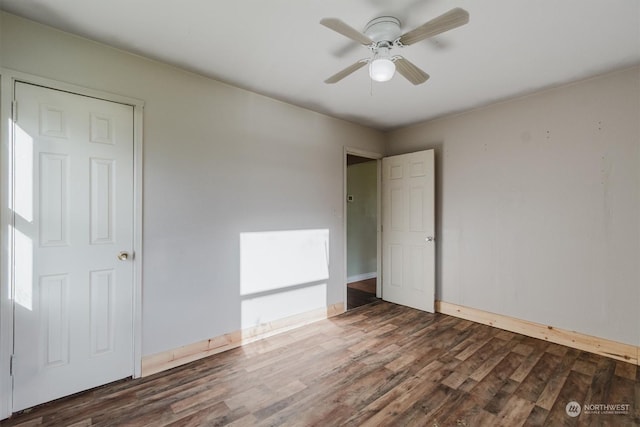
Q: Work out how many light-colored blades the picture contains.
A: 4